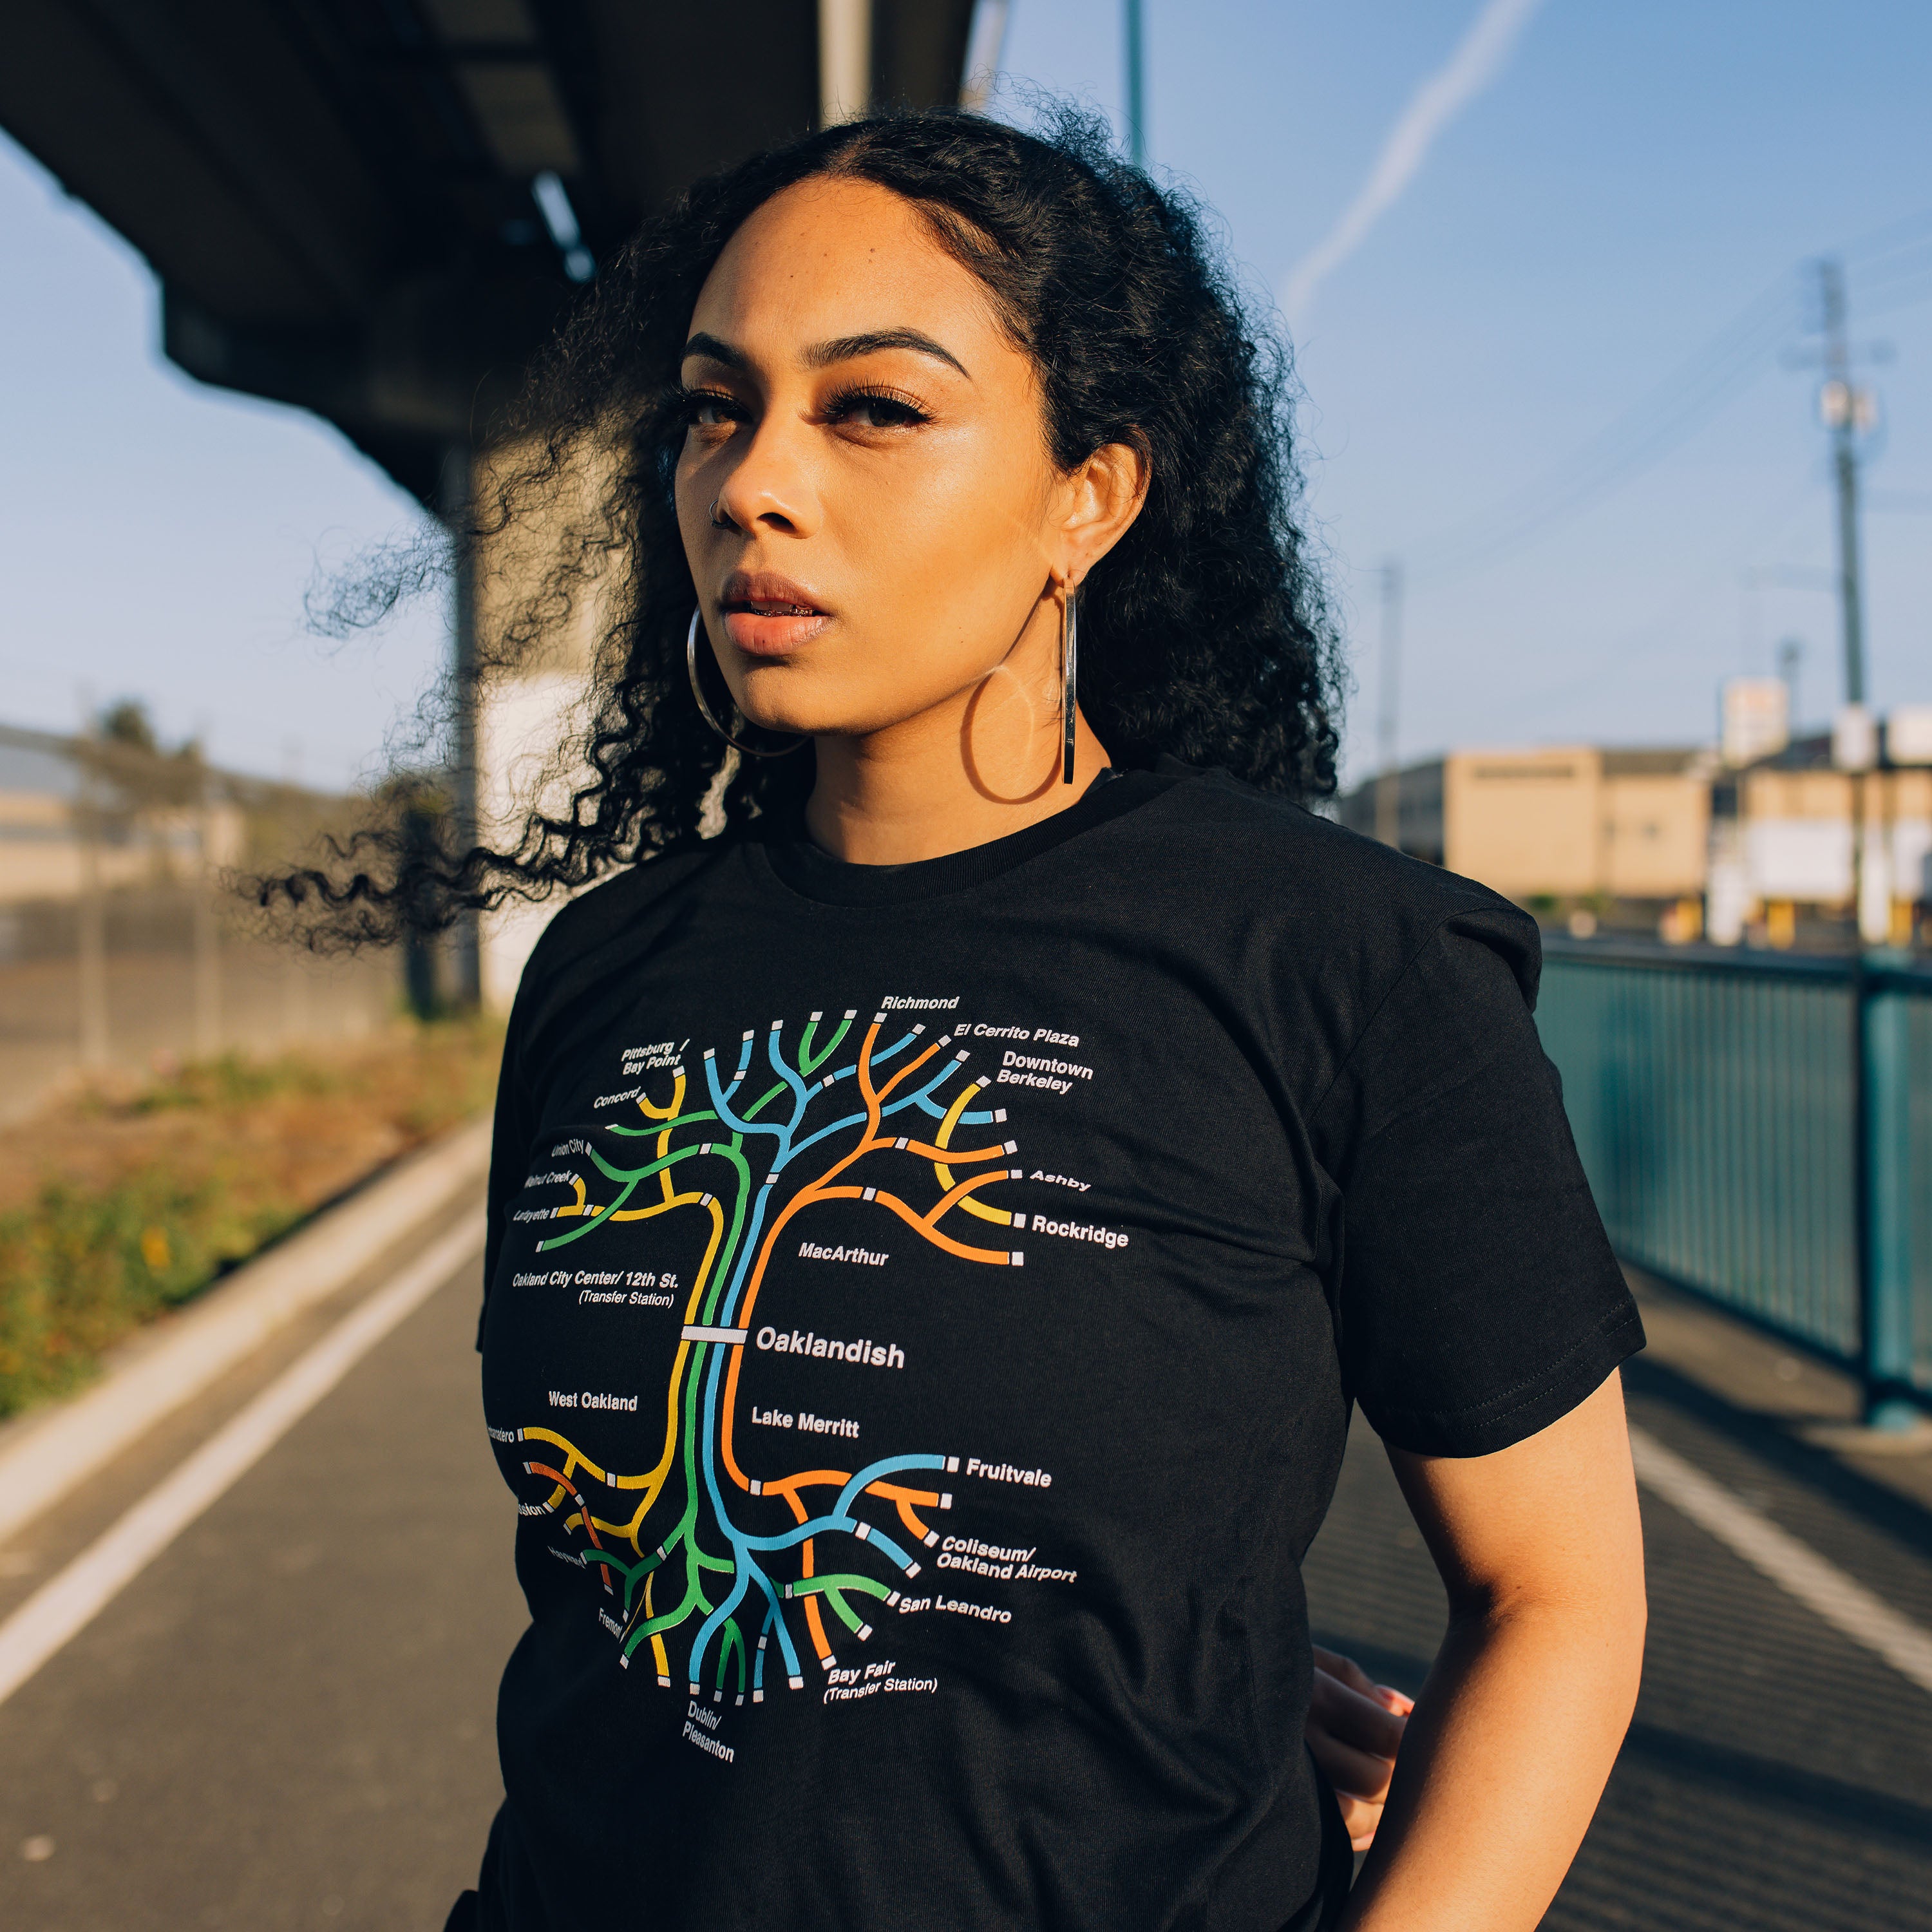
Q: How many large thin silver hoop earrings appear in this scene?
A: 2